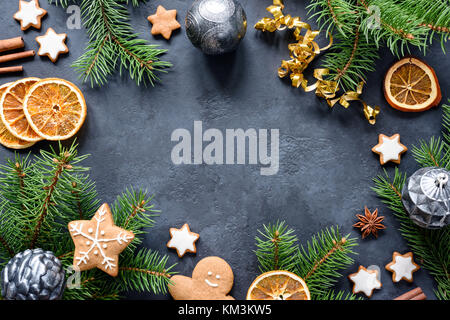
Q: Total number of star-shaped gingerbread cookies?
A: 8